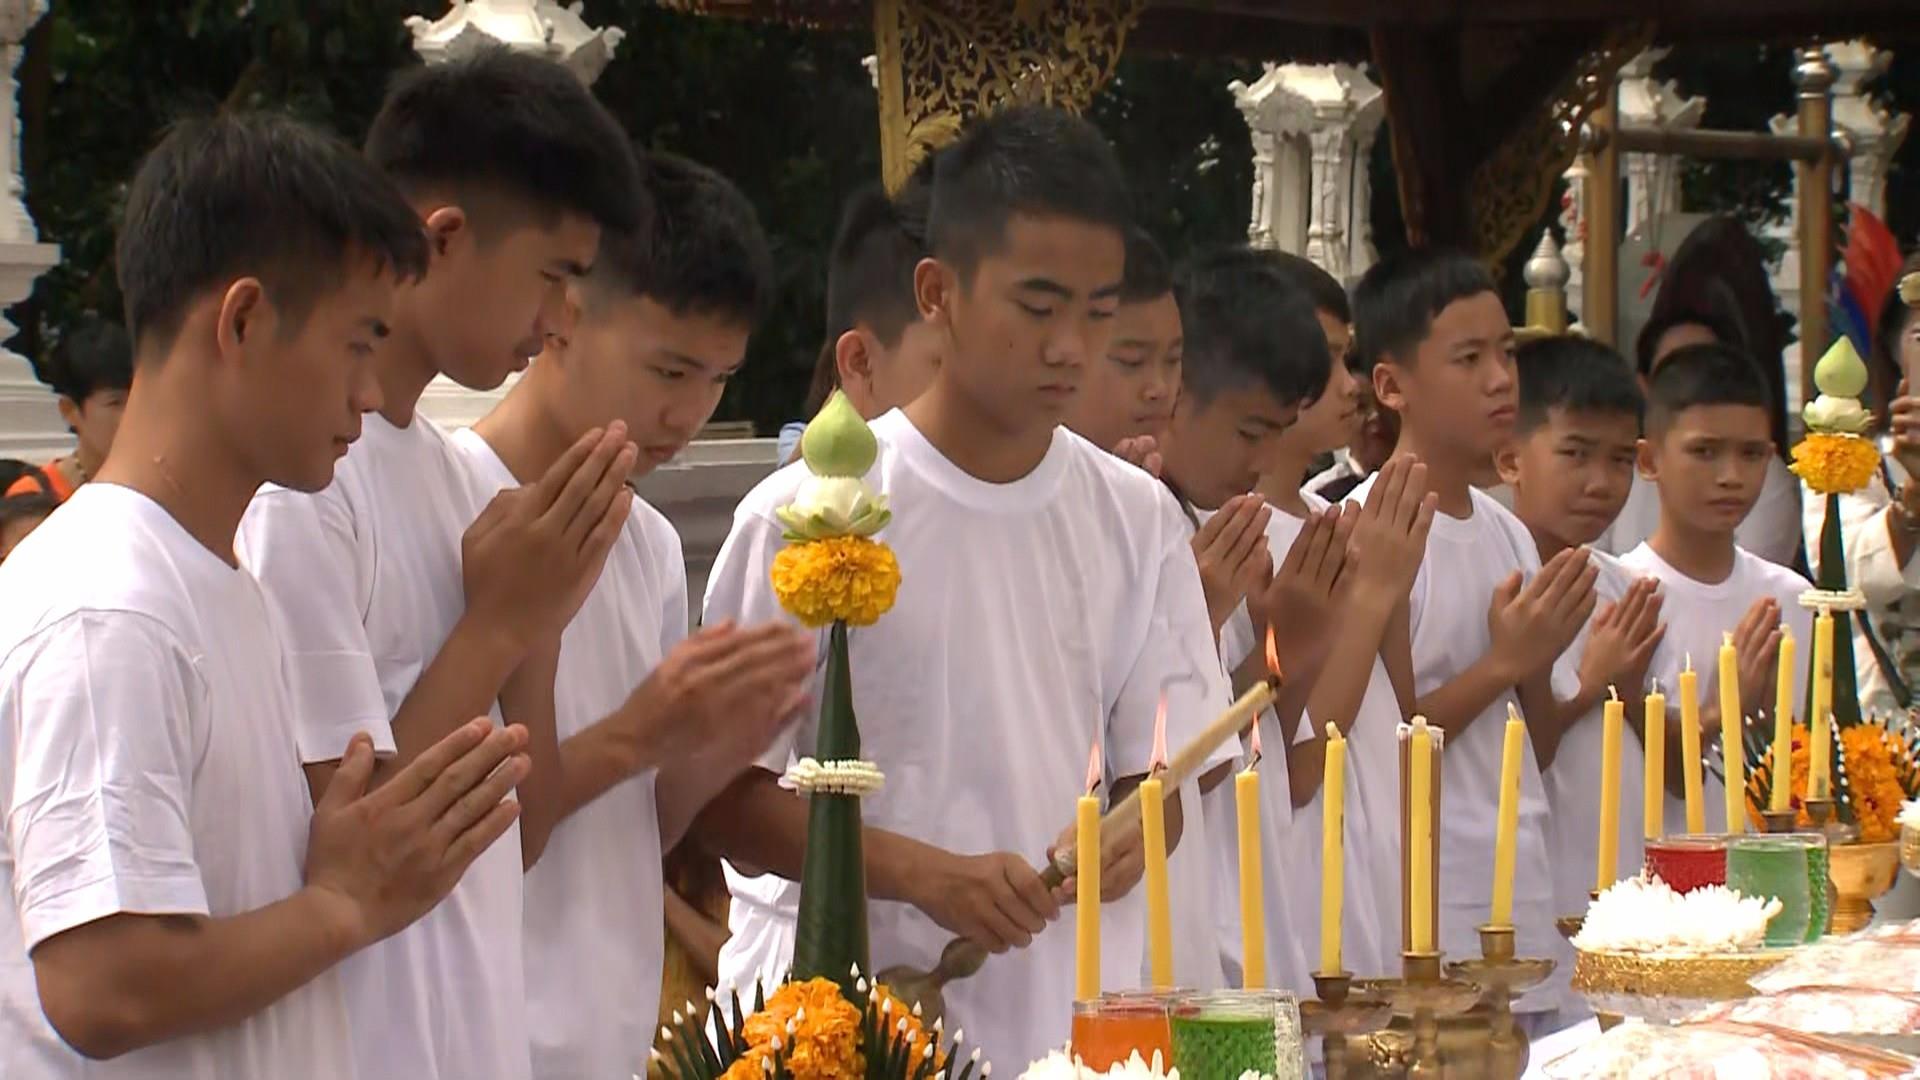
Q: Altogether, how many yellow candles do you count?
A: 12